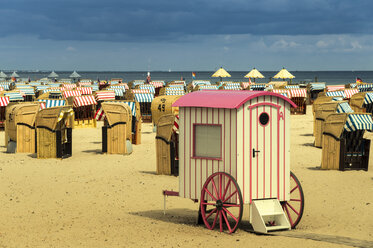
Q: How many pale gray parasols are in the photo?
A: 4